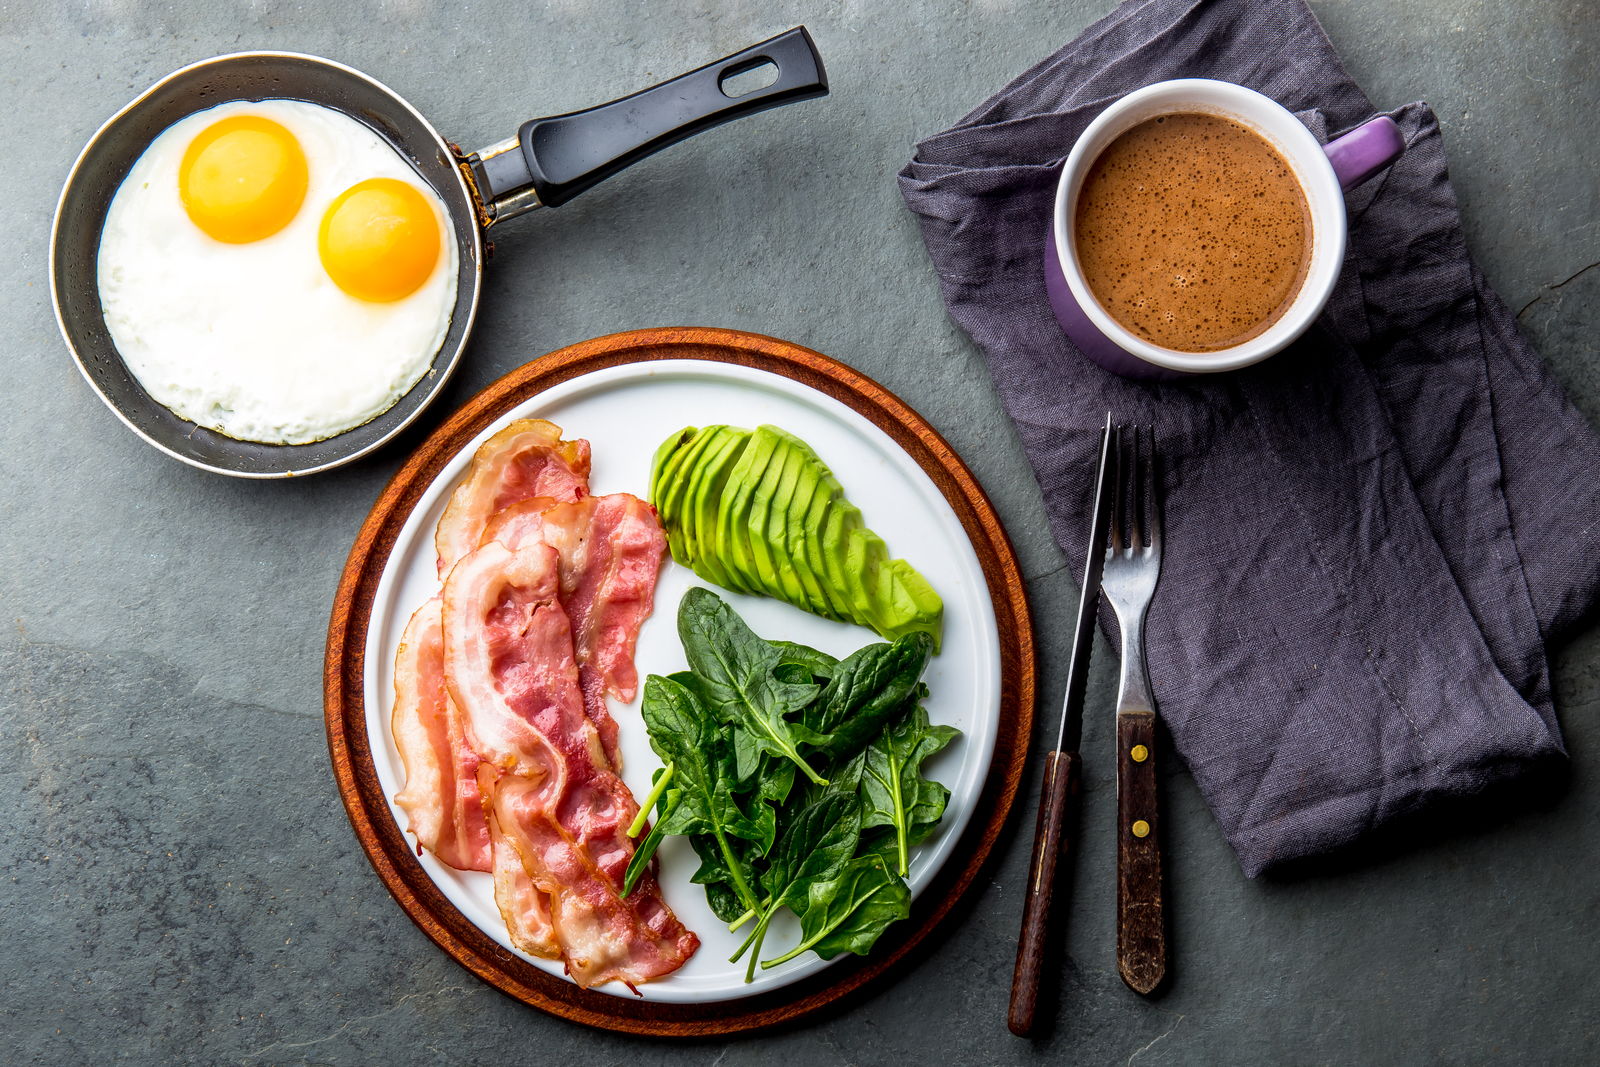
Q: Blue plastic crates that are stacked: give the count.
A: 0